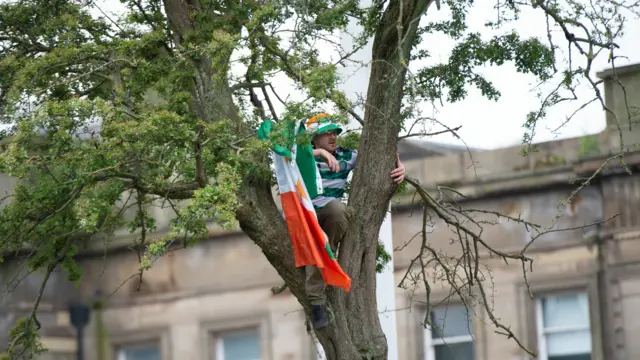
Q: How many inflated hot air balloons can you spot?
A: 0